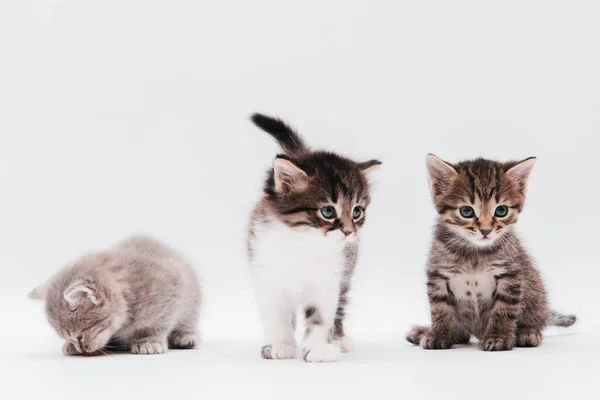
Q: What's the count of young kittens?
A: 3